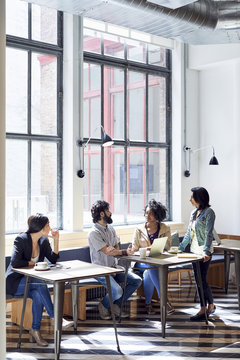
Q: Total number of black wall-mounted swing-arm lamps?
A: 2